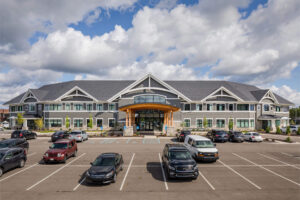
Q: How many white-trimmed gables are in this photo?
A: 5